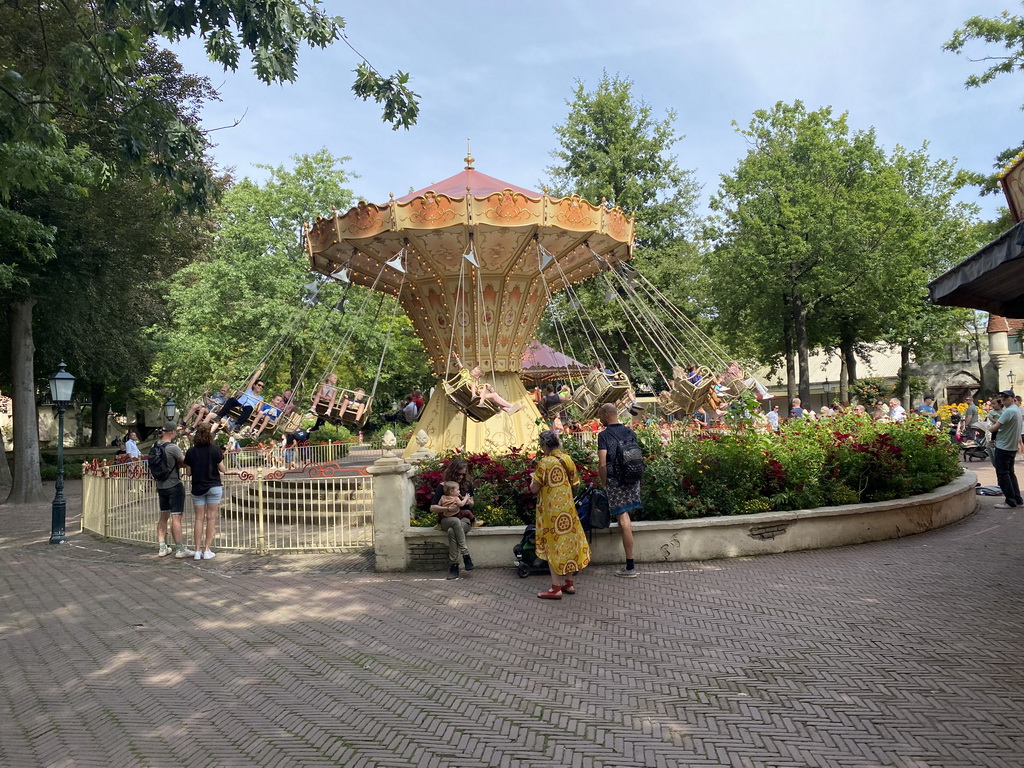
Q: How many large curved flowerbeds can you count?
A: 1